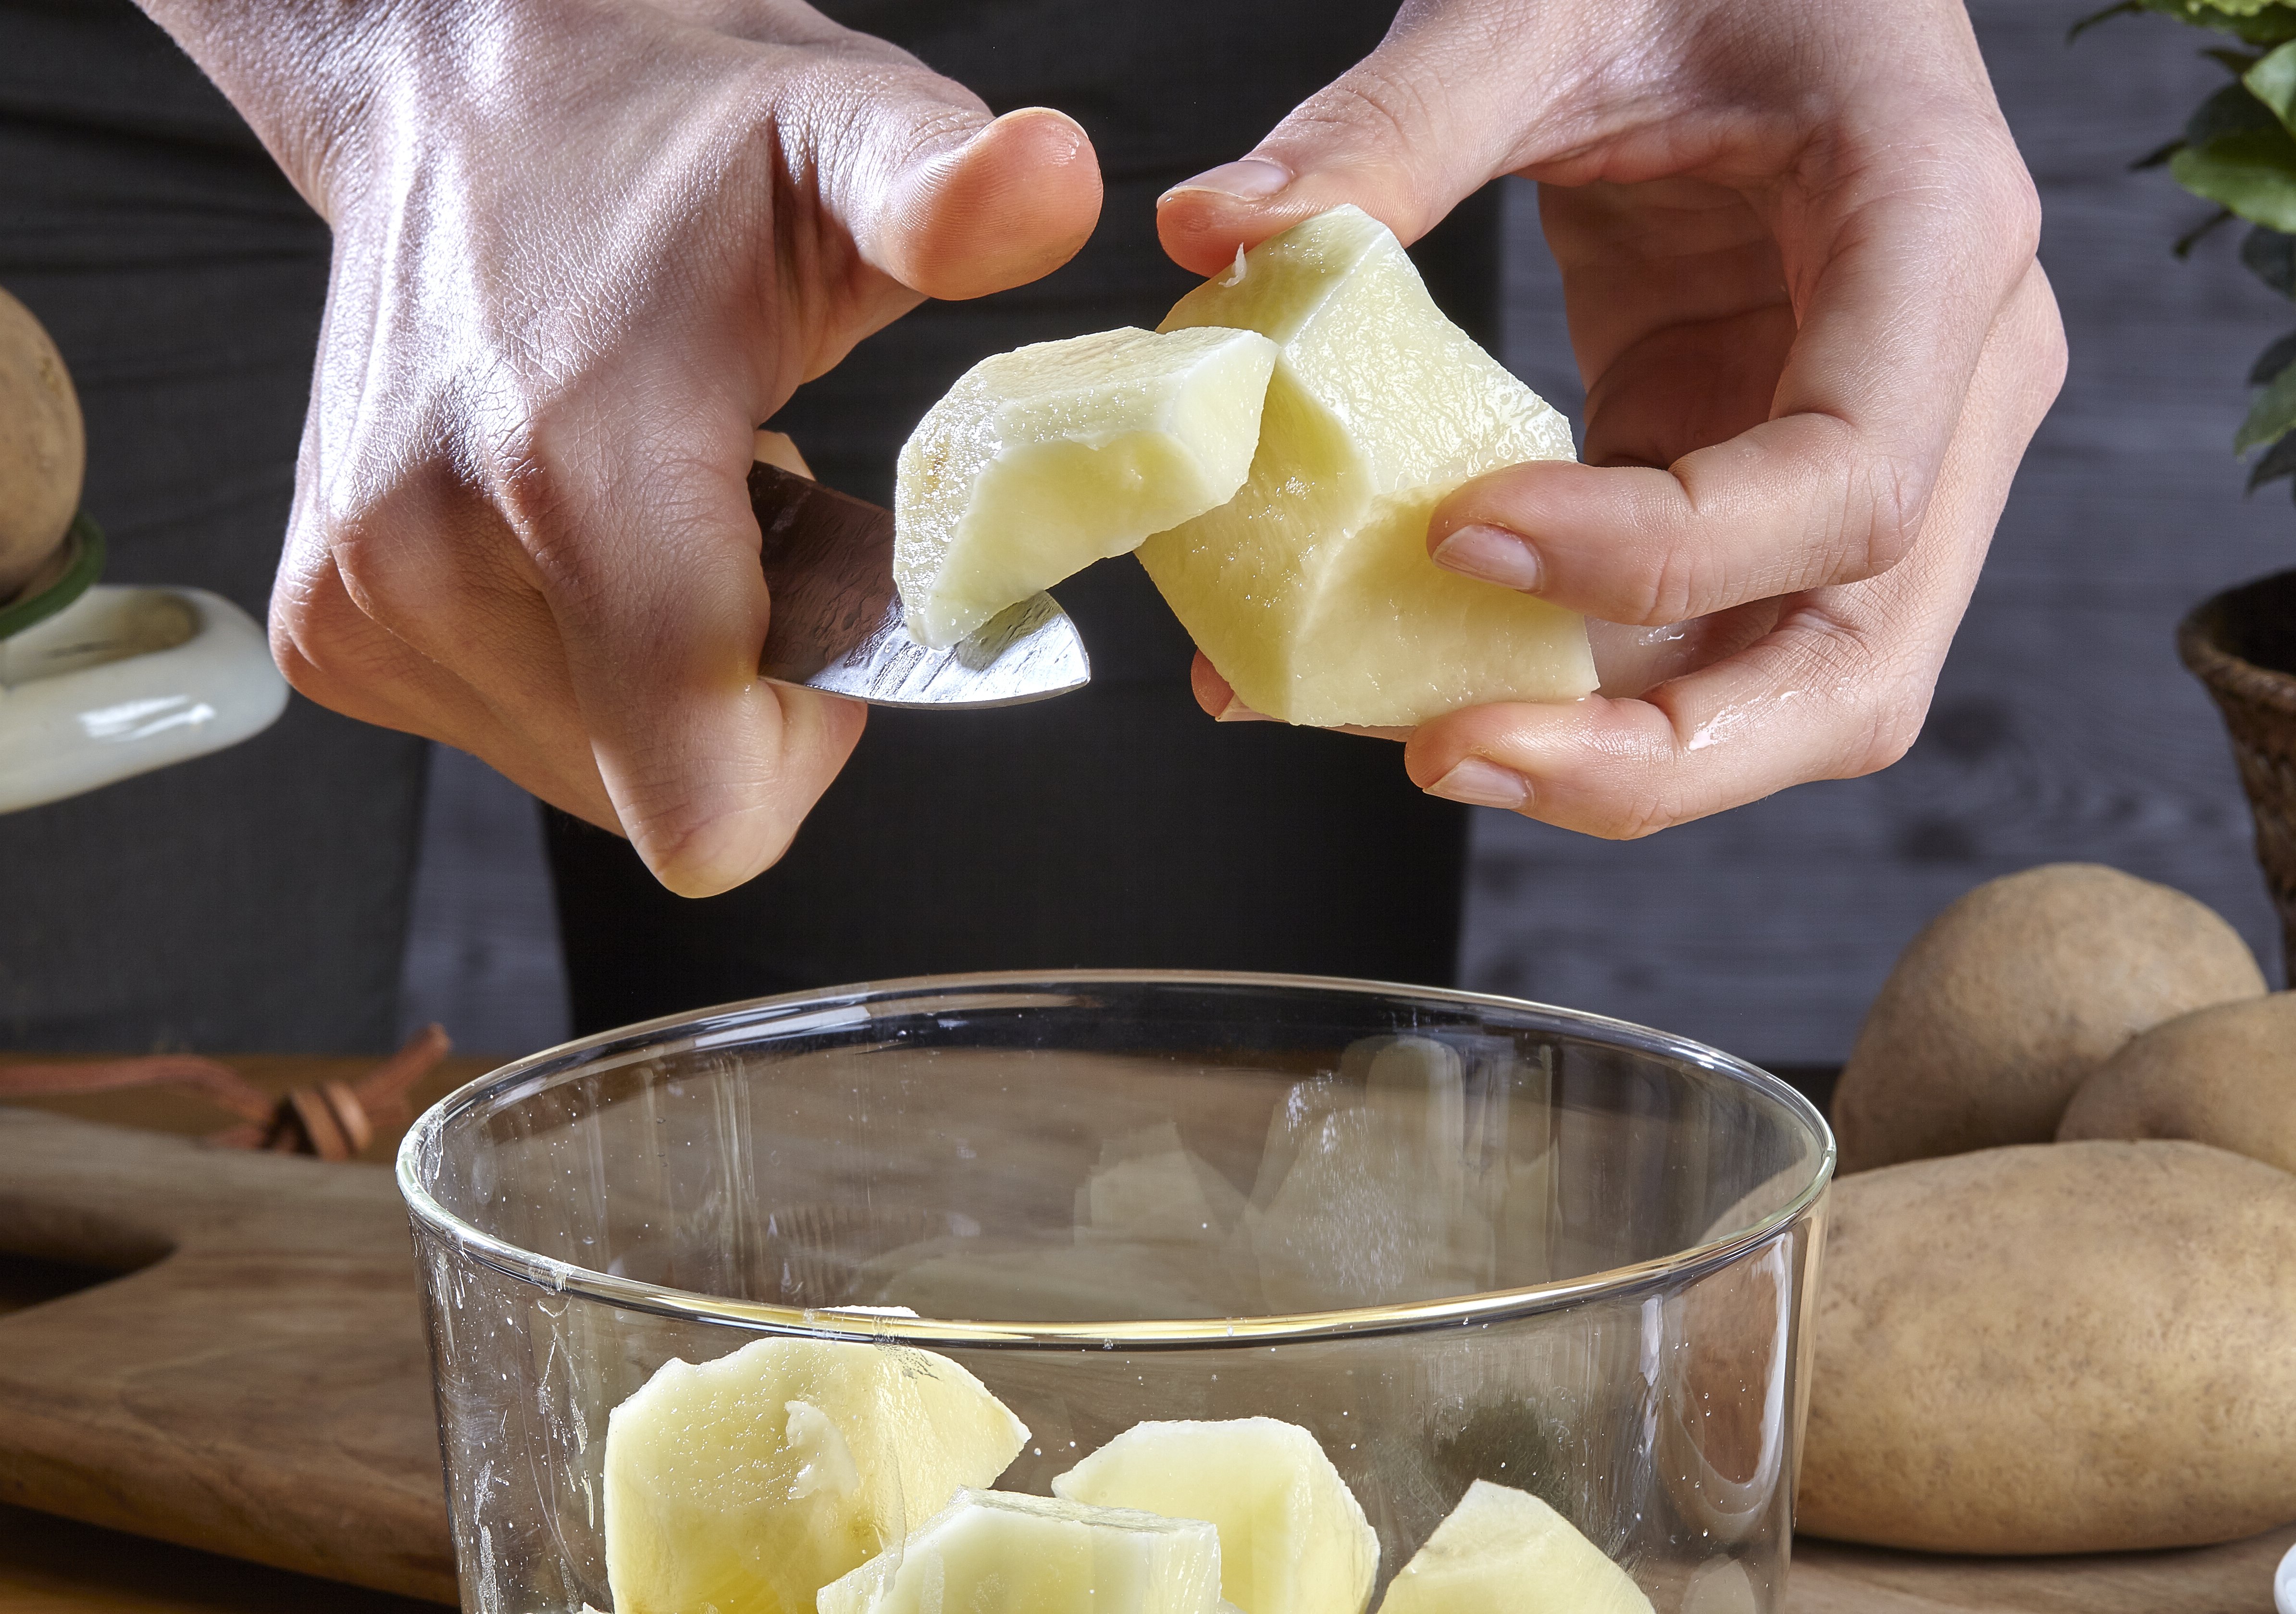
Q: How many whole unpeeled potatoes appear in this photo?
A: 4